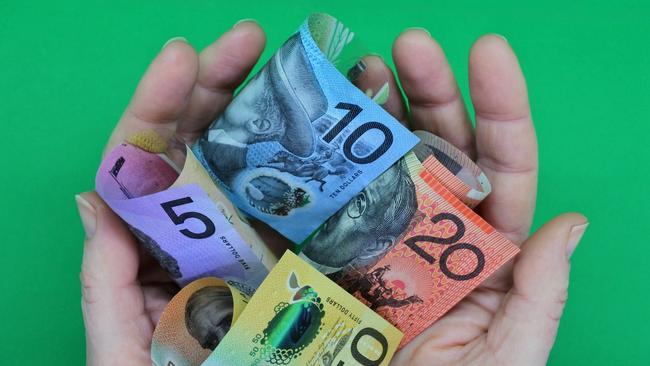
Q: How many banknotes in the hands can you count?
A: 4